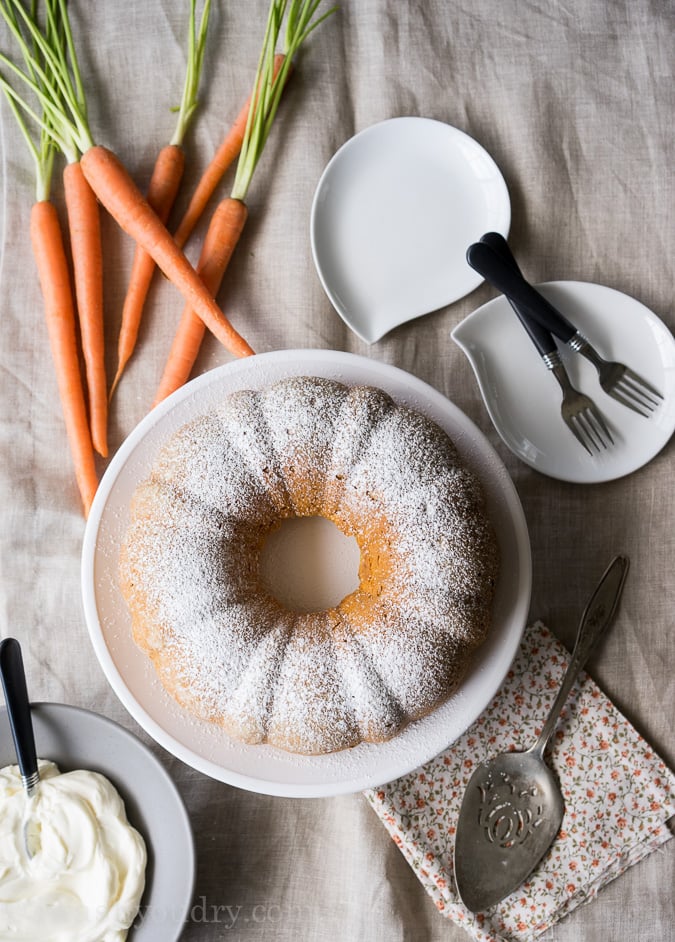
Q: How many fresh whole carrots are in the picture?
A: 6